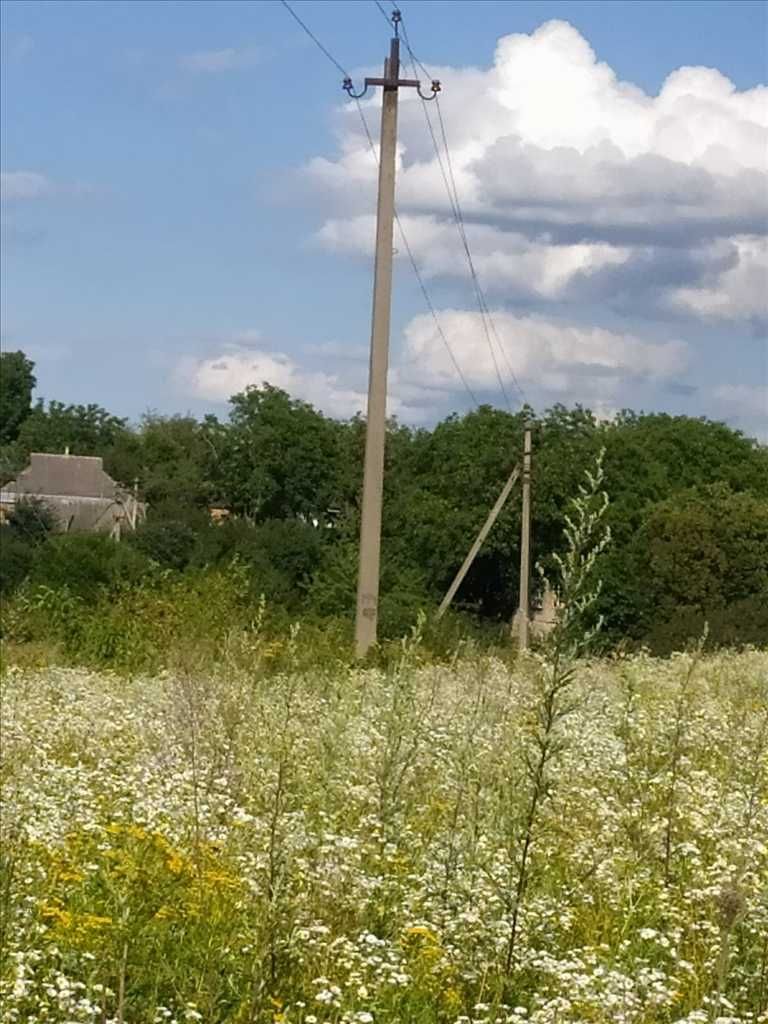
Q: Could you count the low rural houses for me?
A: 1